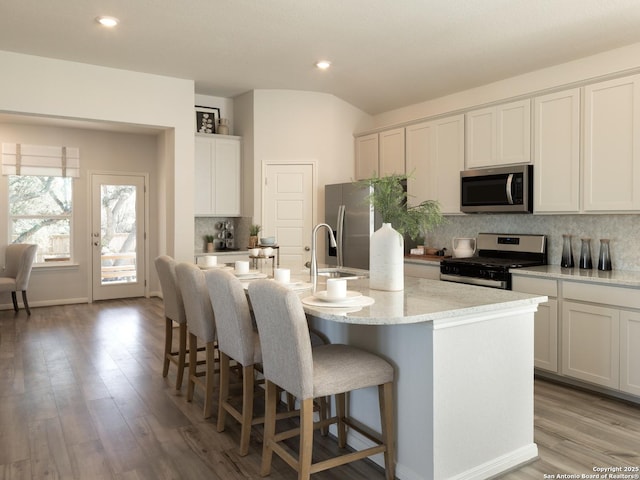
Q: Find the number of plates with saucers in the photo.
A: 4